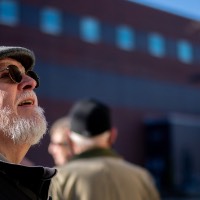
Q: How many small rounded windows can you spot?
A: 6